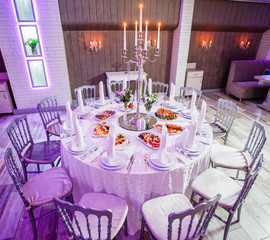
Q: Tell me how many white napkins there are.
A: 12